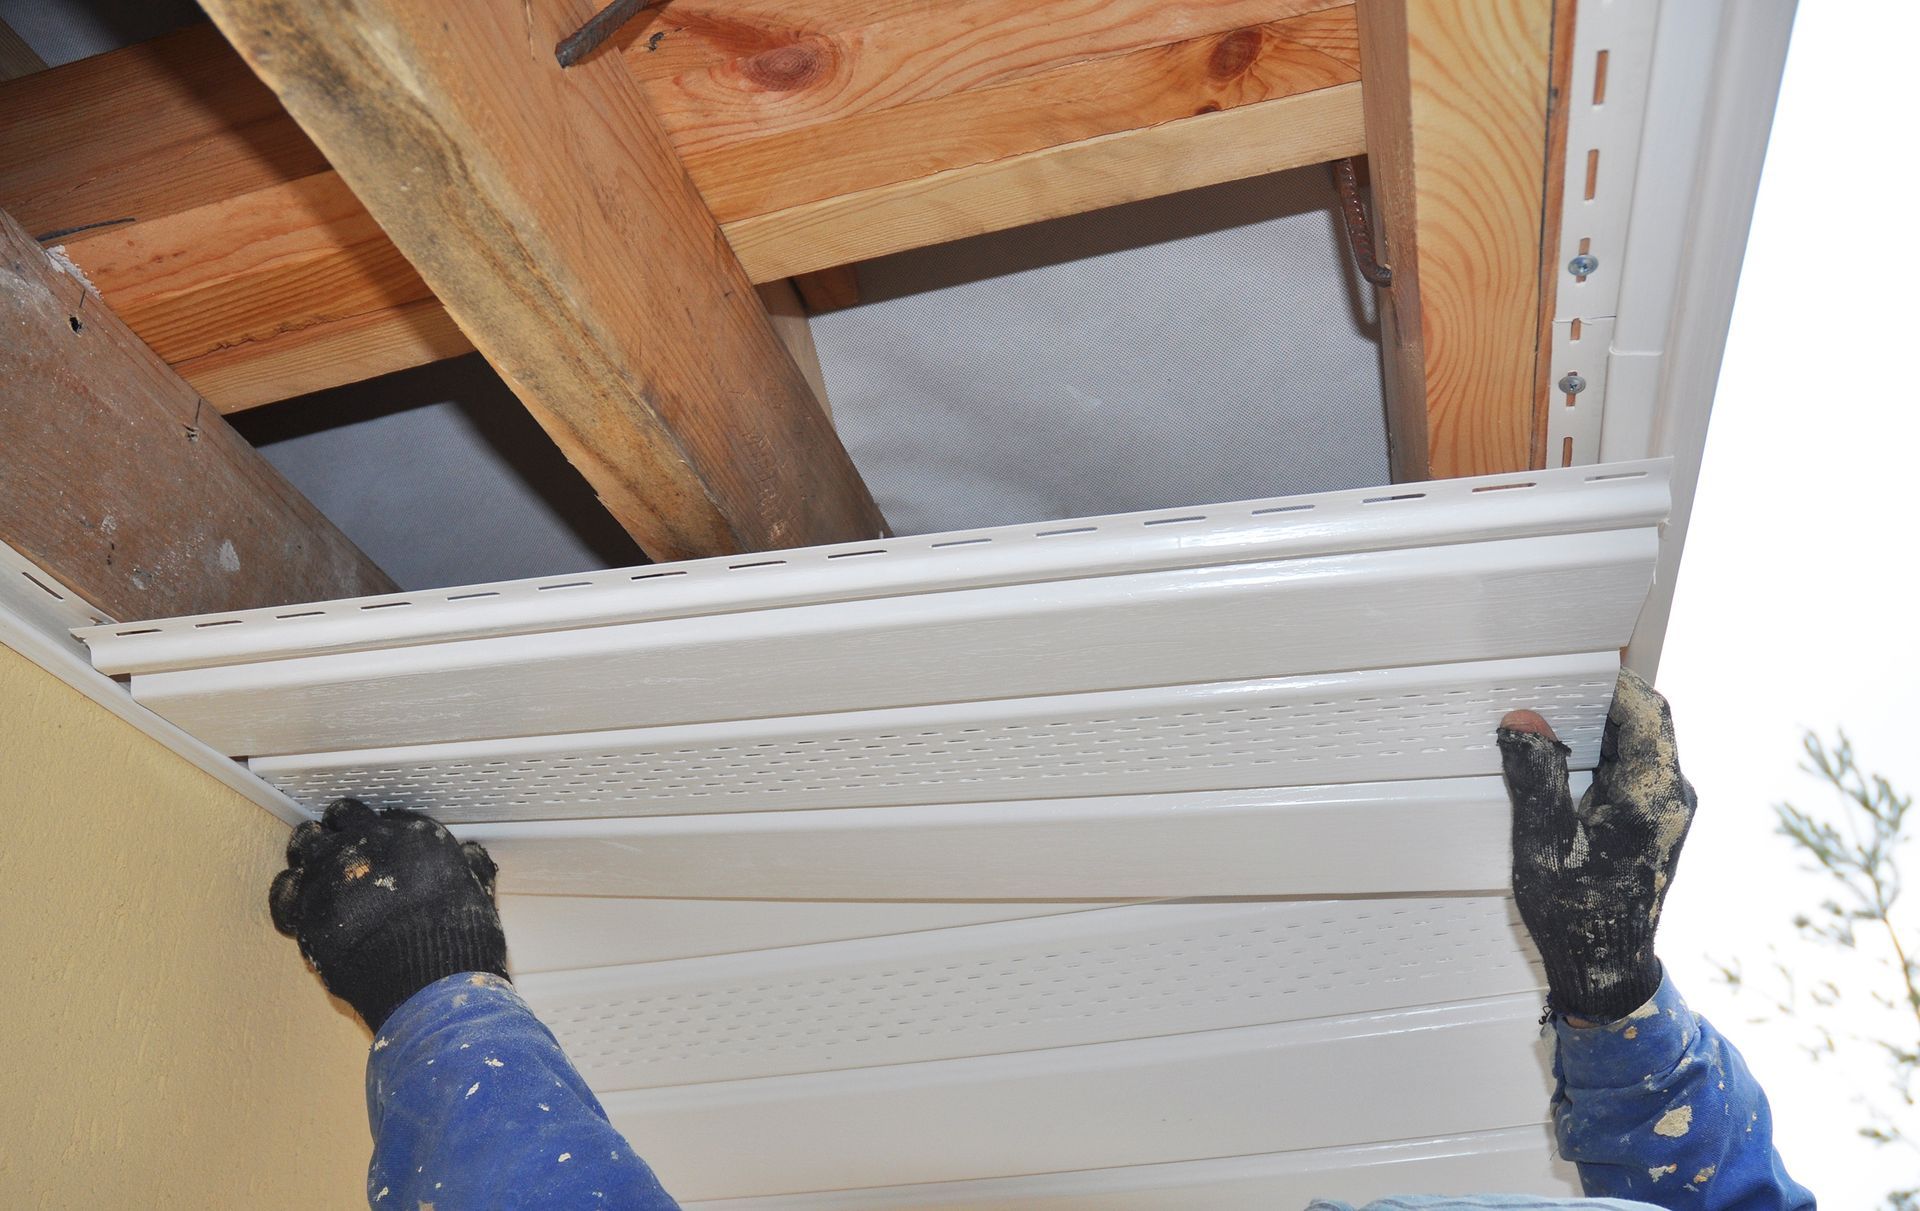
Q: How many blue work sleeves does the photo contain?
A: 2